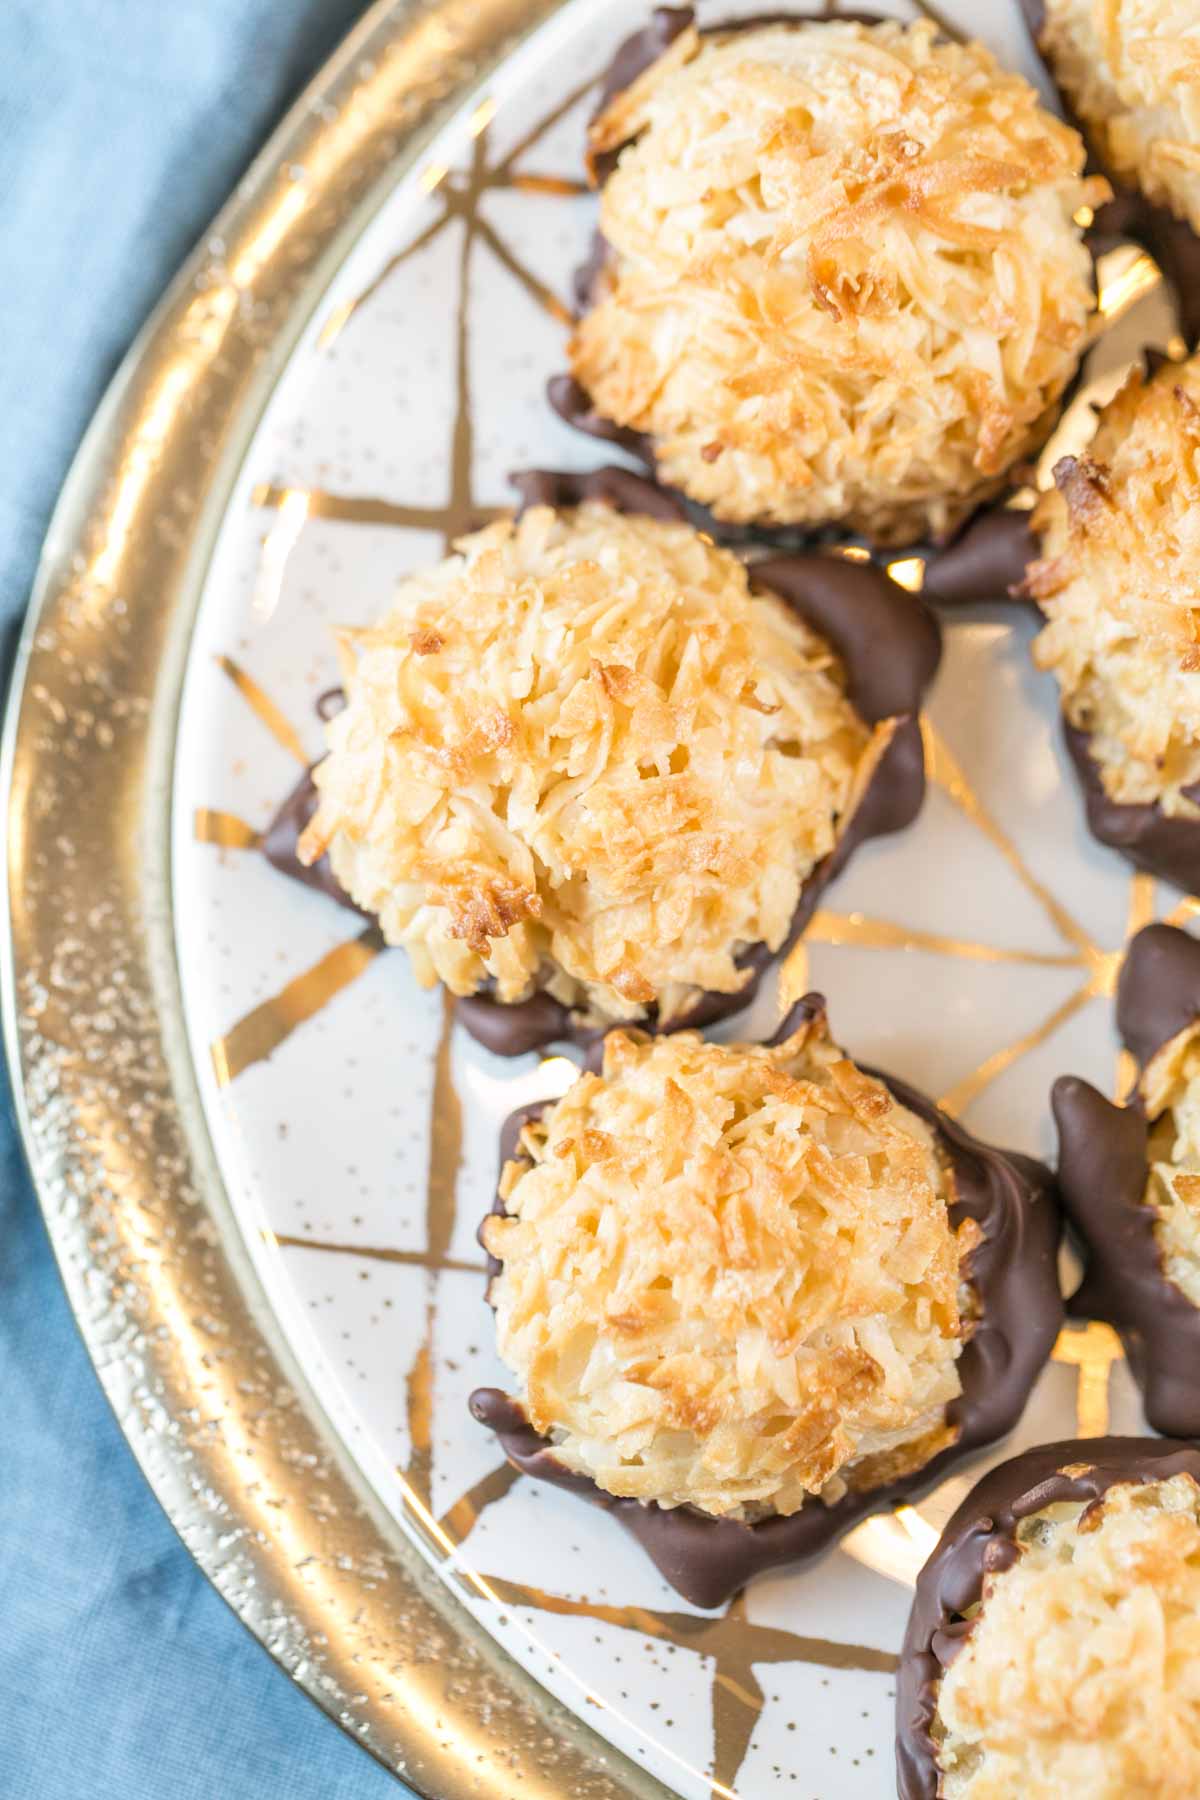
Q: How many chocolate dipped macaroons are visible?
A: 7